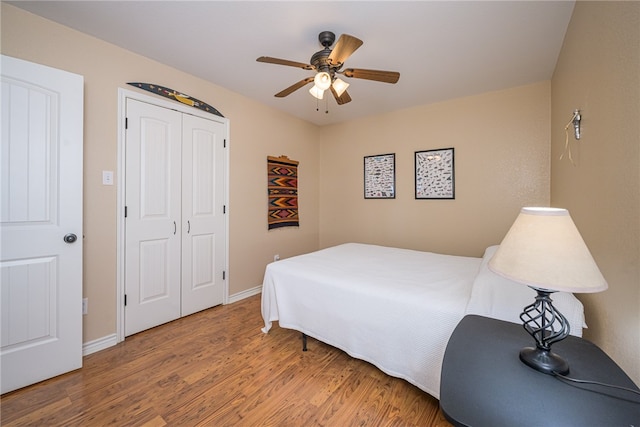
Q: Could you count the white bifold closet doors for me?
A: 2